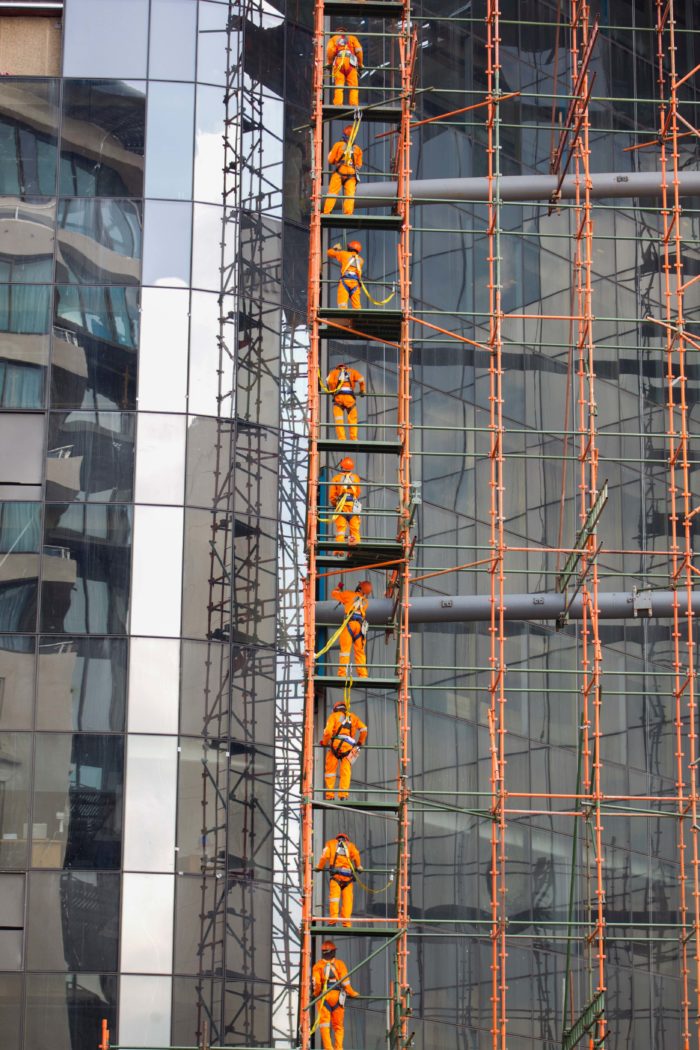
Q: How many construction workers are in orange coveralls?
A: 9